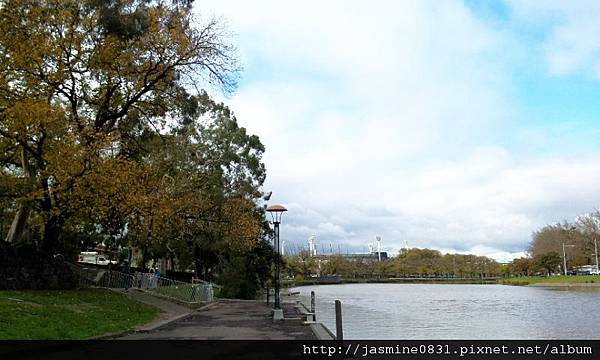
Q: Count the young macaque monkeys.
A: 0